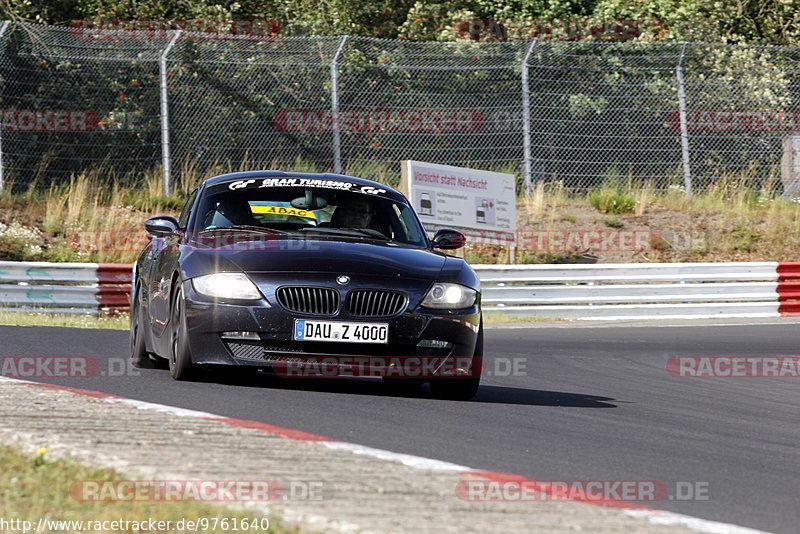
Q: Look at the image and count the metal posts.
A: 5